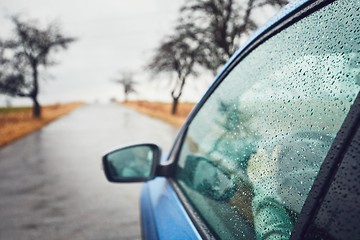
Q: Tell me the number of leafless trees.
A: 4